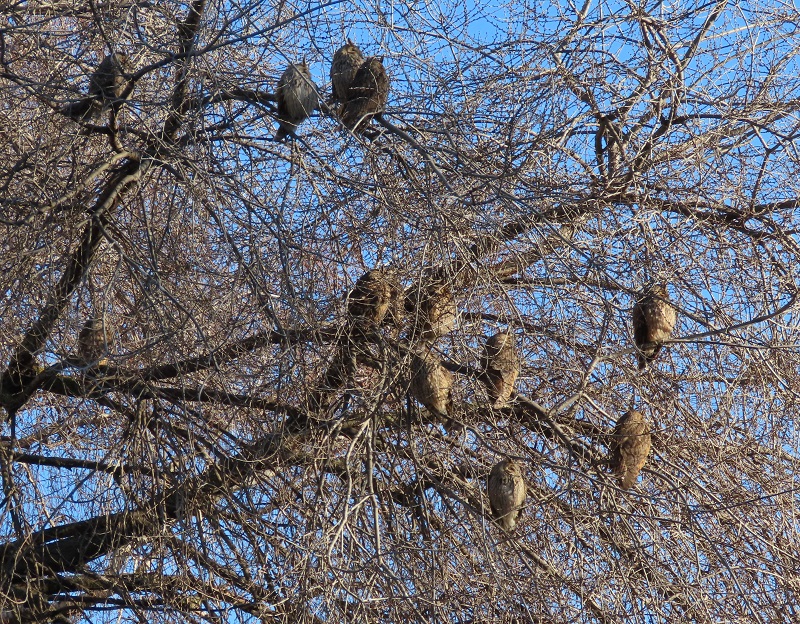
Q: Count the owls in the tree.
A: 12